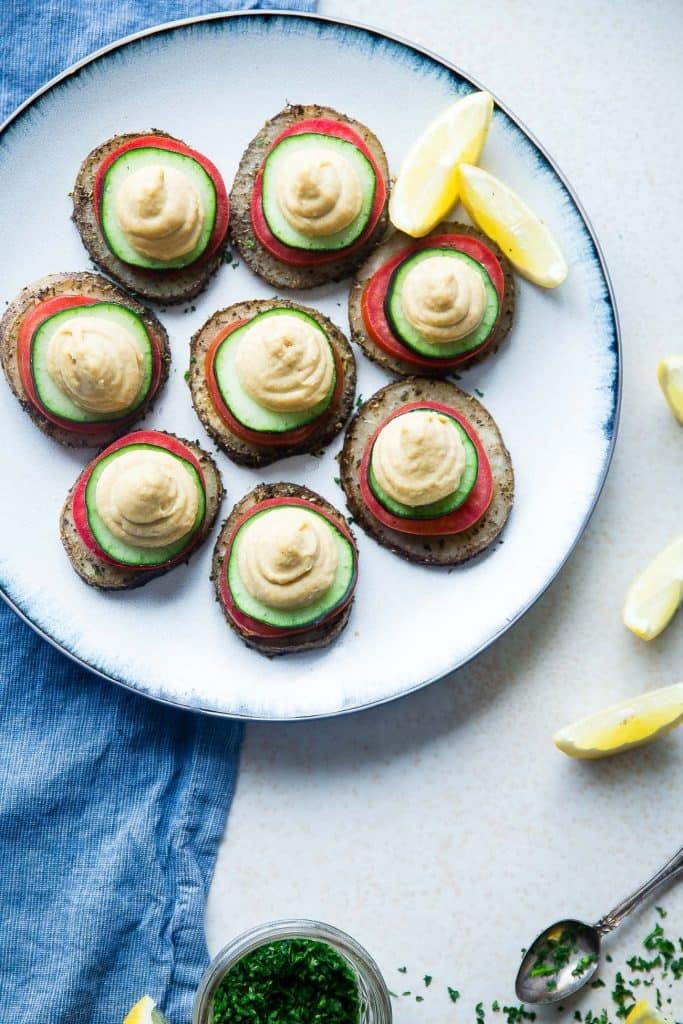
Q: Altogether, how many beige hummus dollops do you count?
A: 8